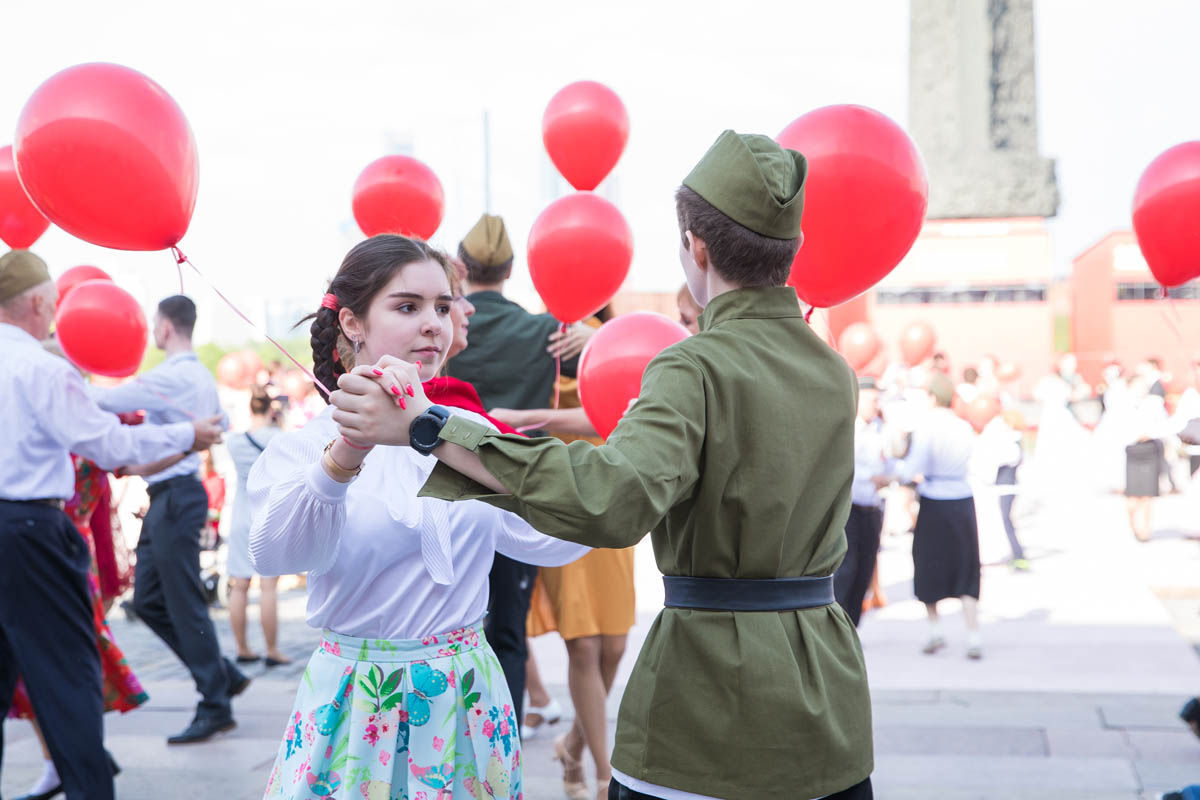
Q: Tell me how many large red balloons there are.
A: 10